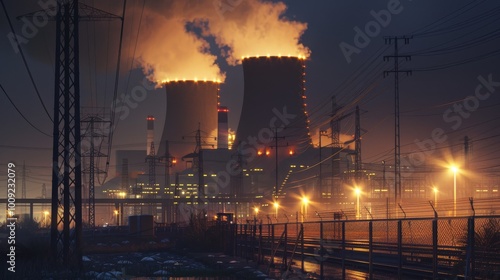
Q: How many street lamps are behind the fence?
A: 6